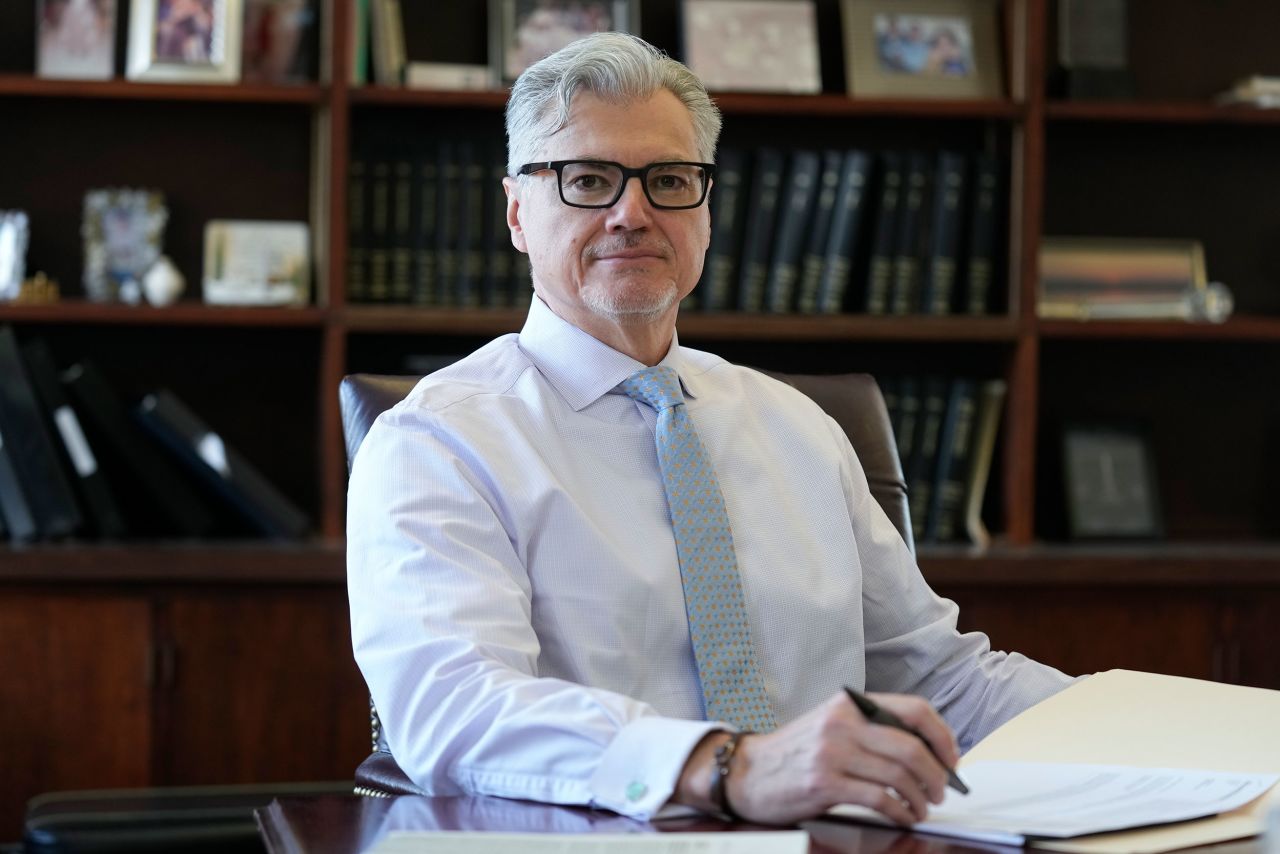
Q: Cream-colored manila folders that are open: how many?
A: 1